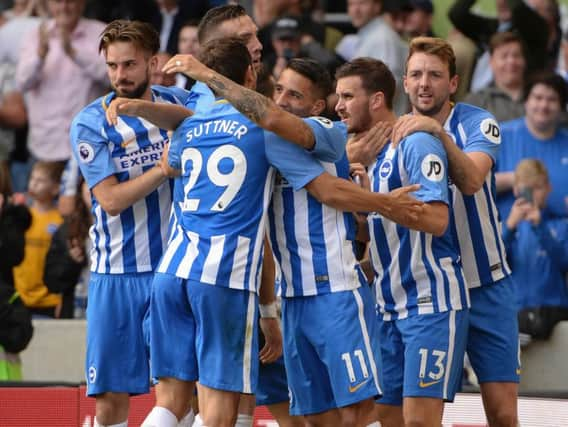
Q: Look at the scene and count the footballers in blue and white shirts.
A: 6